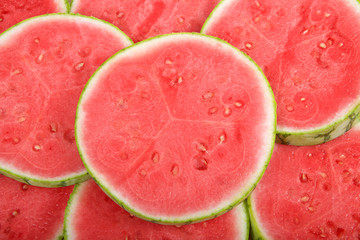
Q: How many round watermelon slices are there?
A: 8